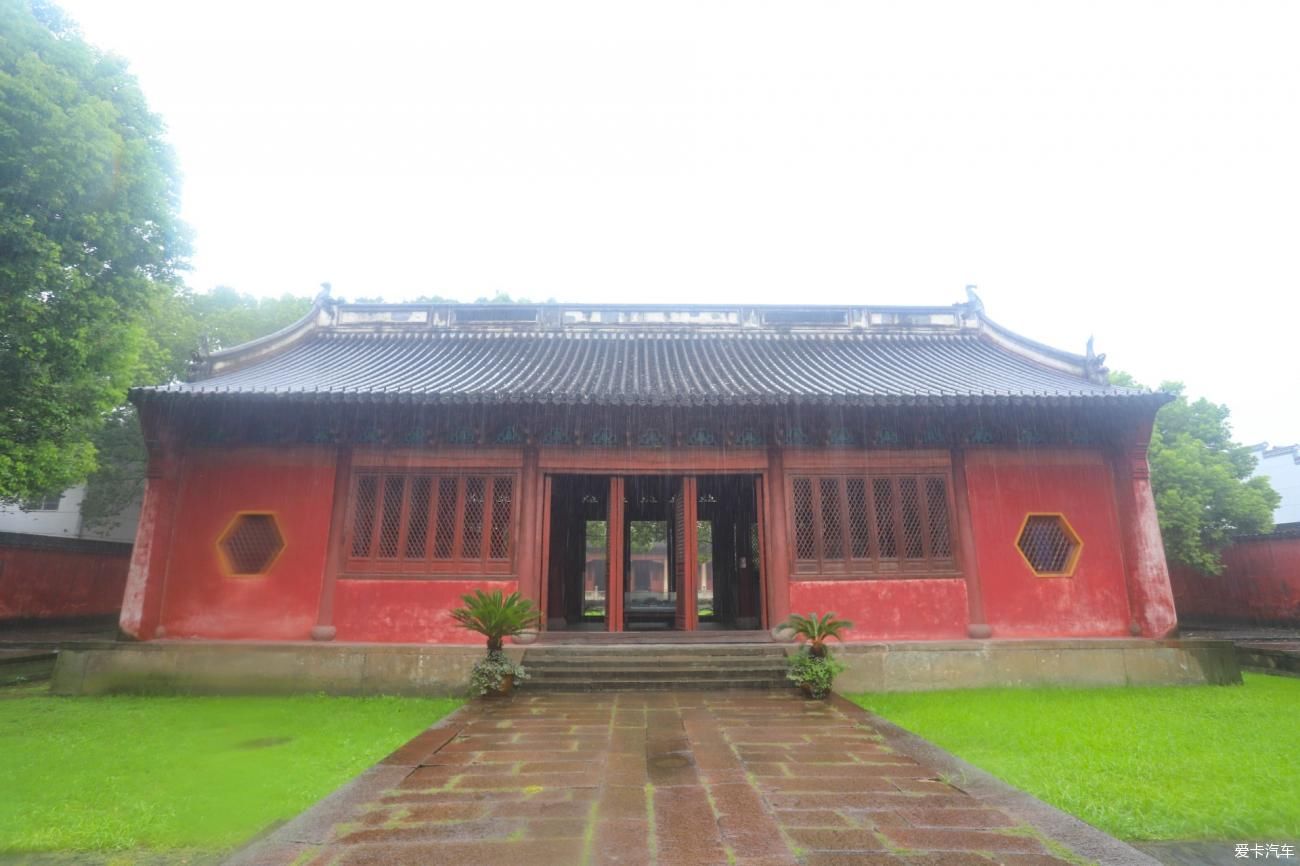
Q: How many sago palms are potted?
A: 2